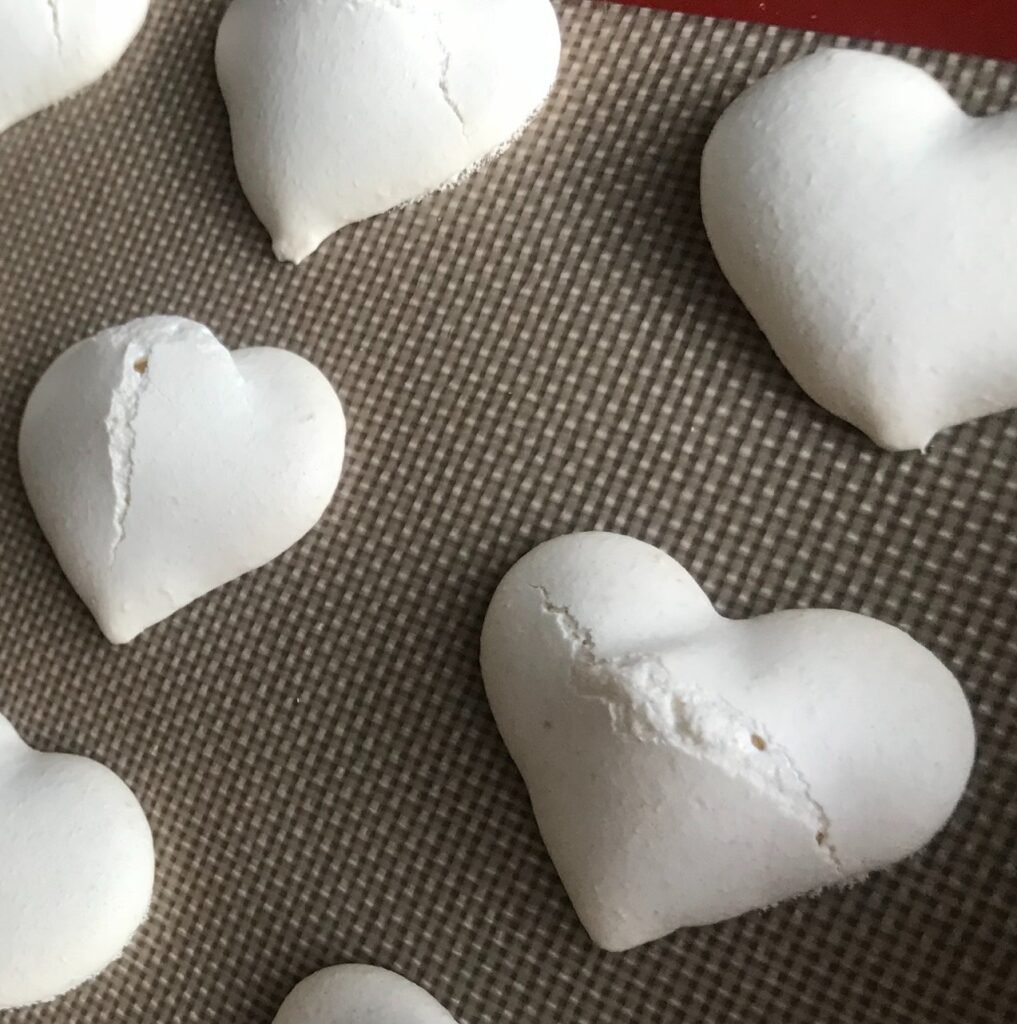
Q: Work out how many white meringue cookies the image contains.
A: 7